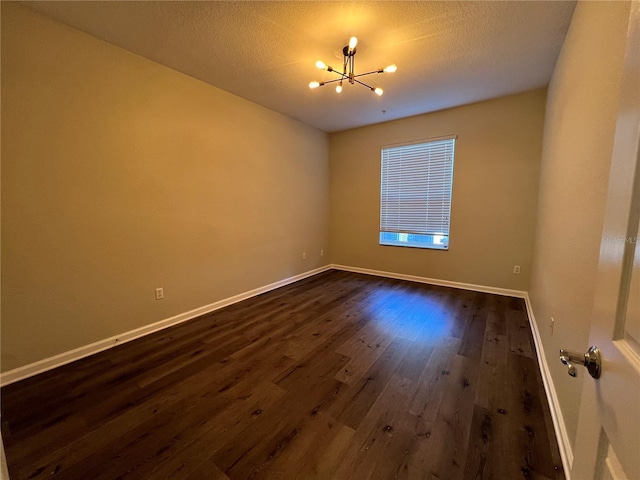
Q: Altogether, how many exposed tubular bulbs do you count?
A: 6